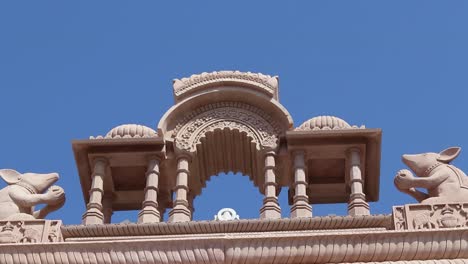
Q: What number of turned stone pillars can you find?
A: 6